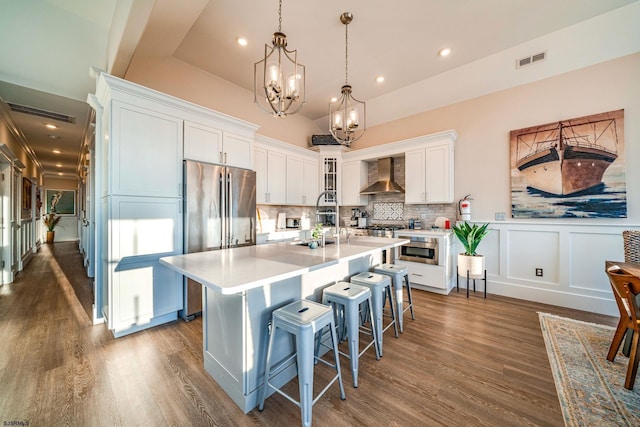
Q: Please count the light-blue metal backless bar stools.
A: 4